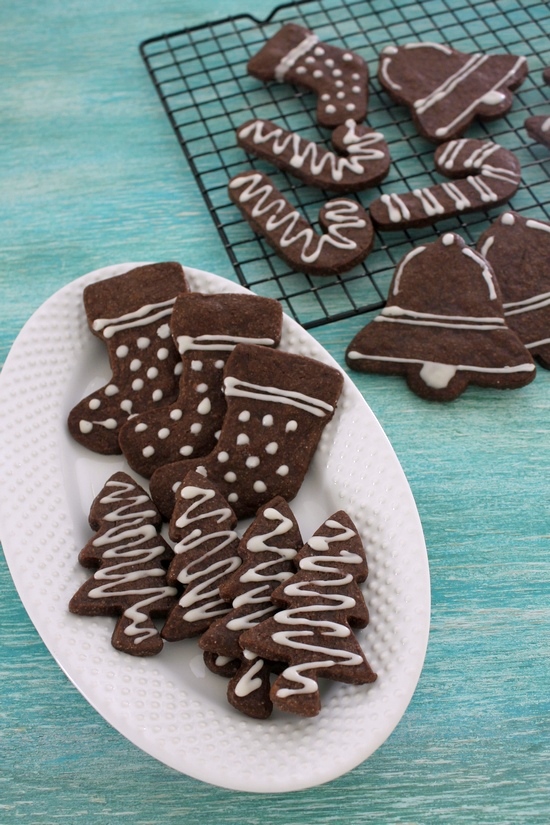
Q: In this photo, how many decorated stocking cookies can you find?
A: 4